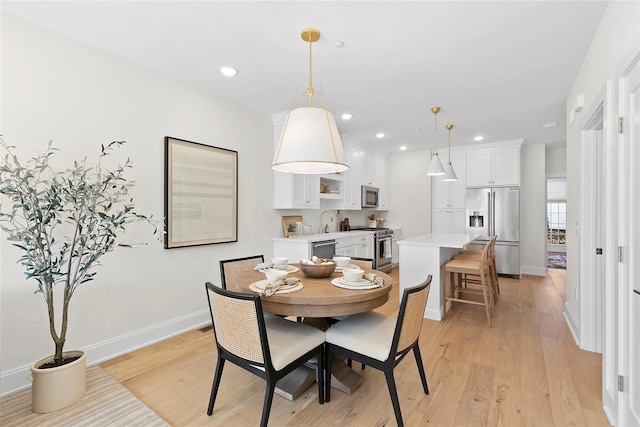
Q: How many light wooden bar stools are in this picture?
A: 3